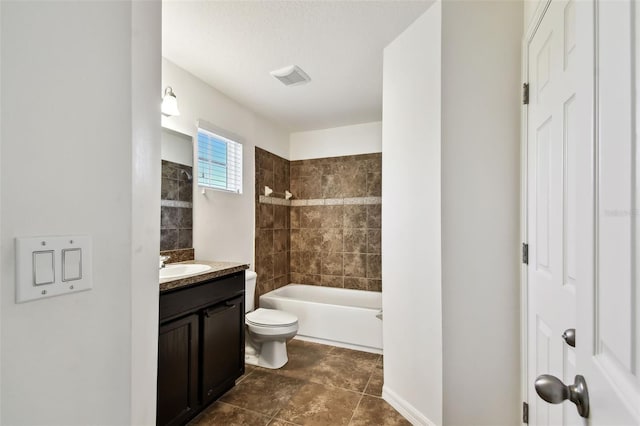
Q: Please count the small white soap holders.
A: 2